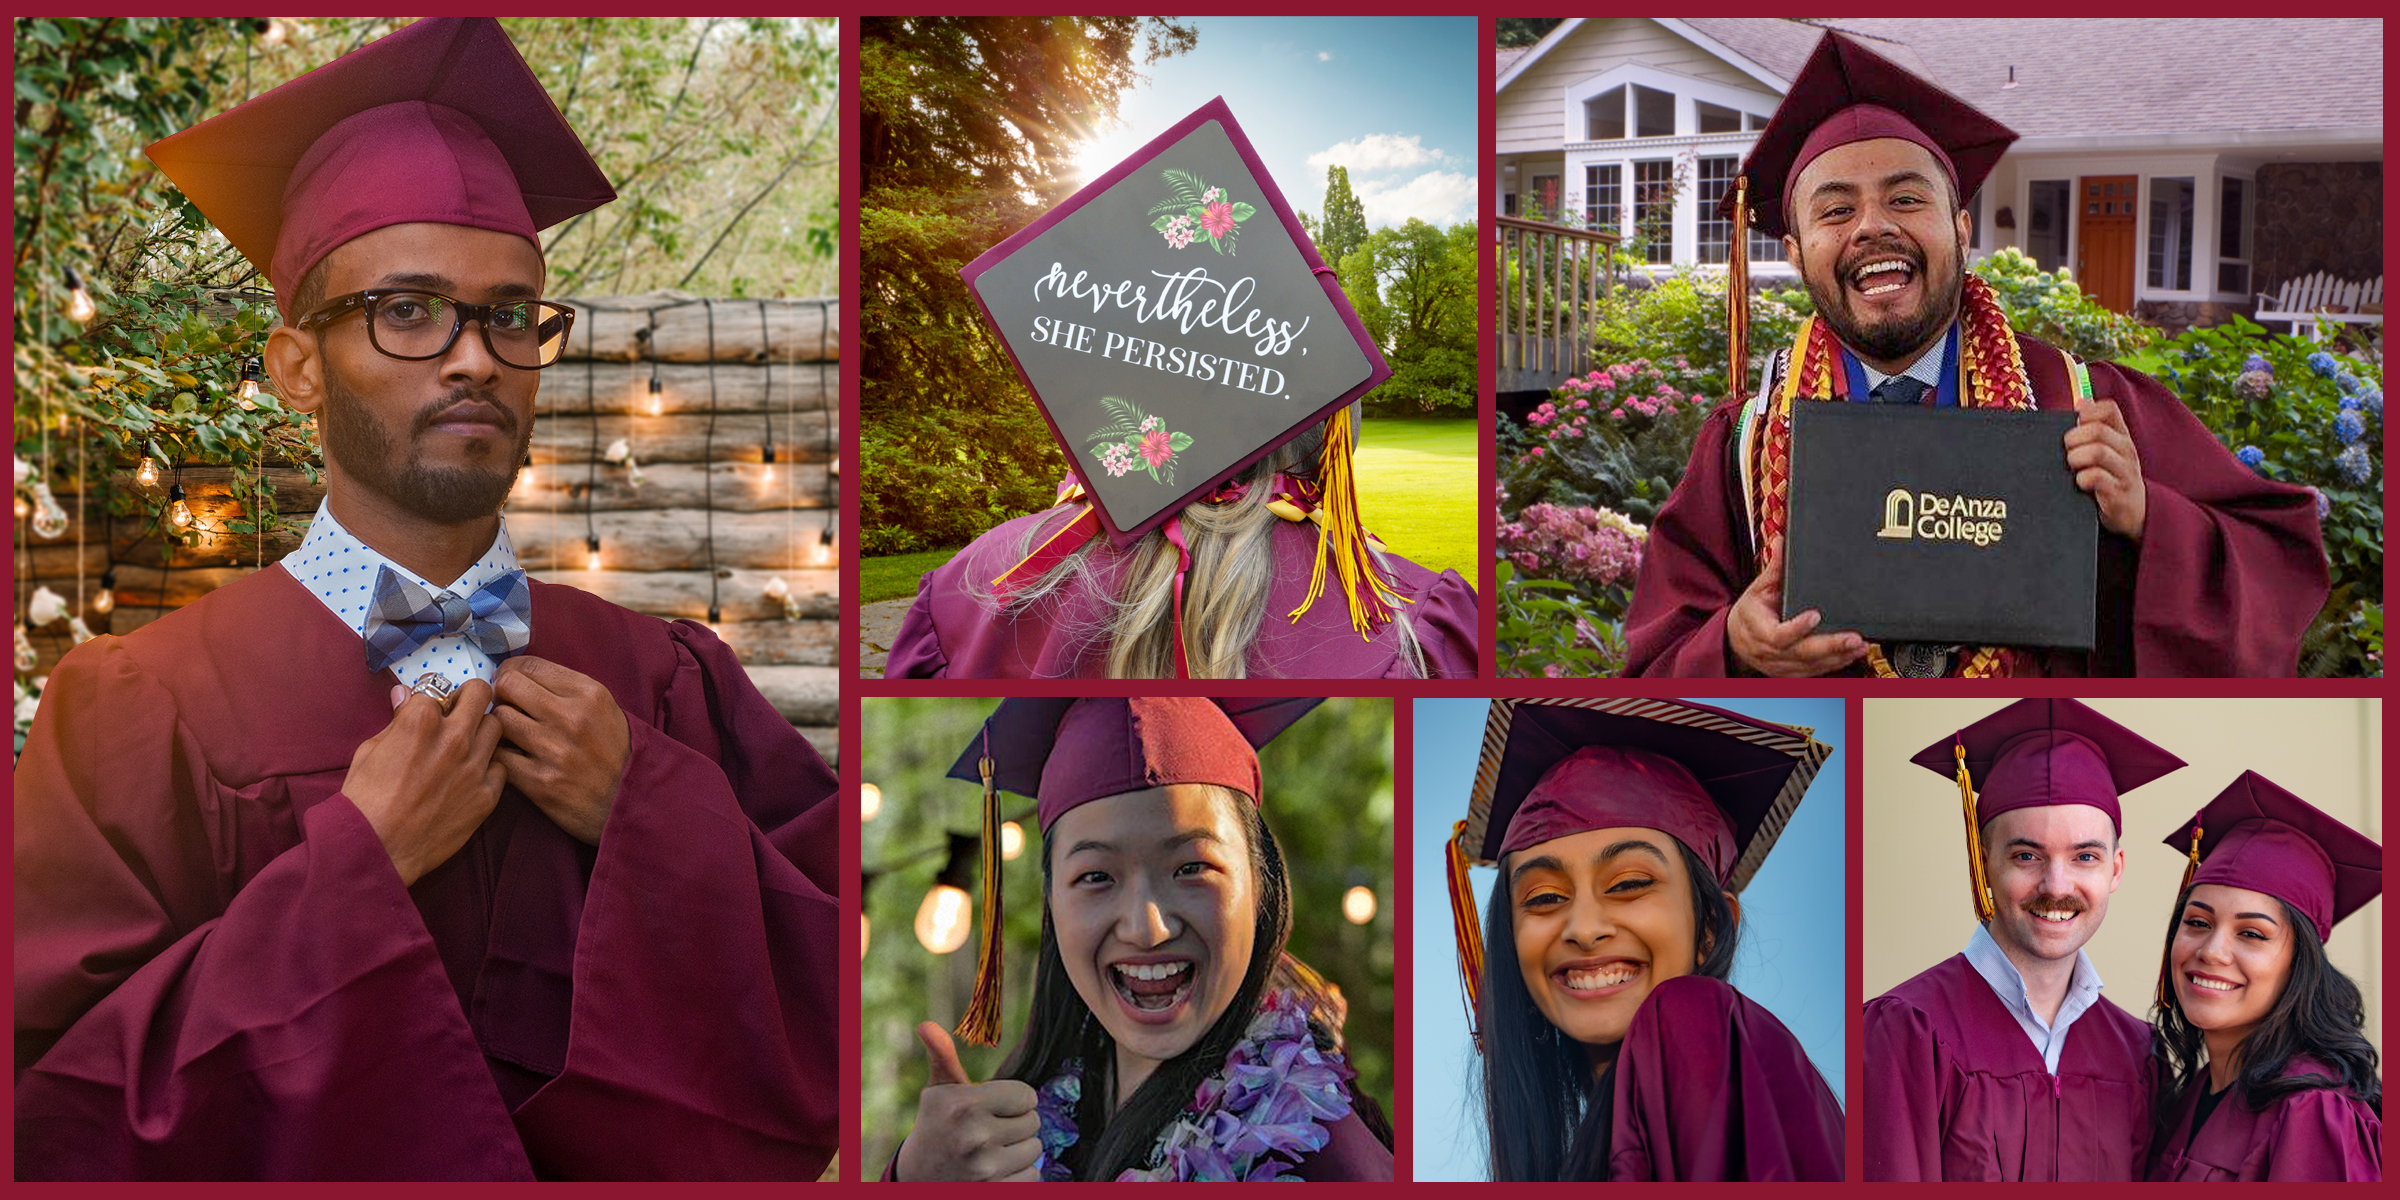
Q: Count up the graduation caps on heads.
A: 7